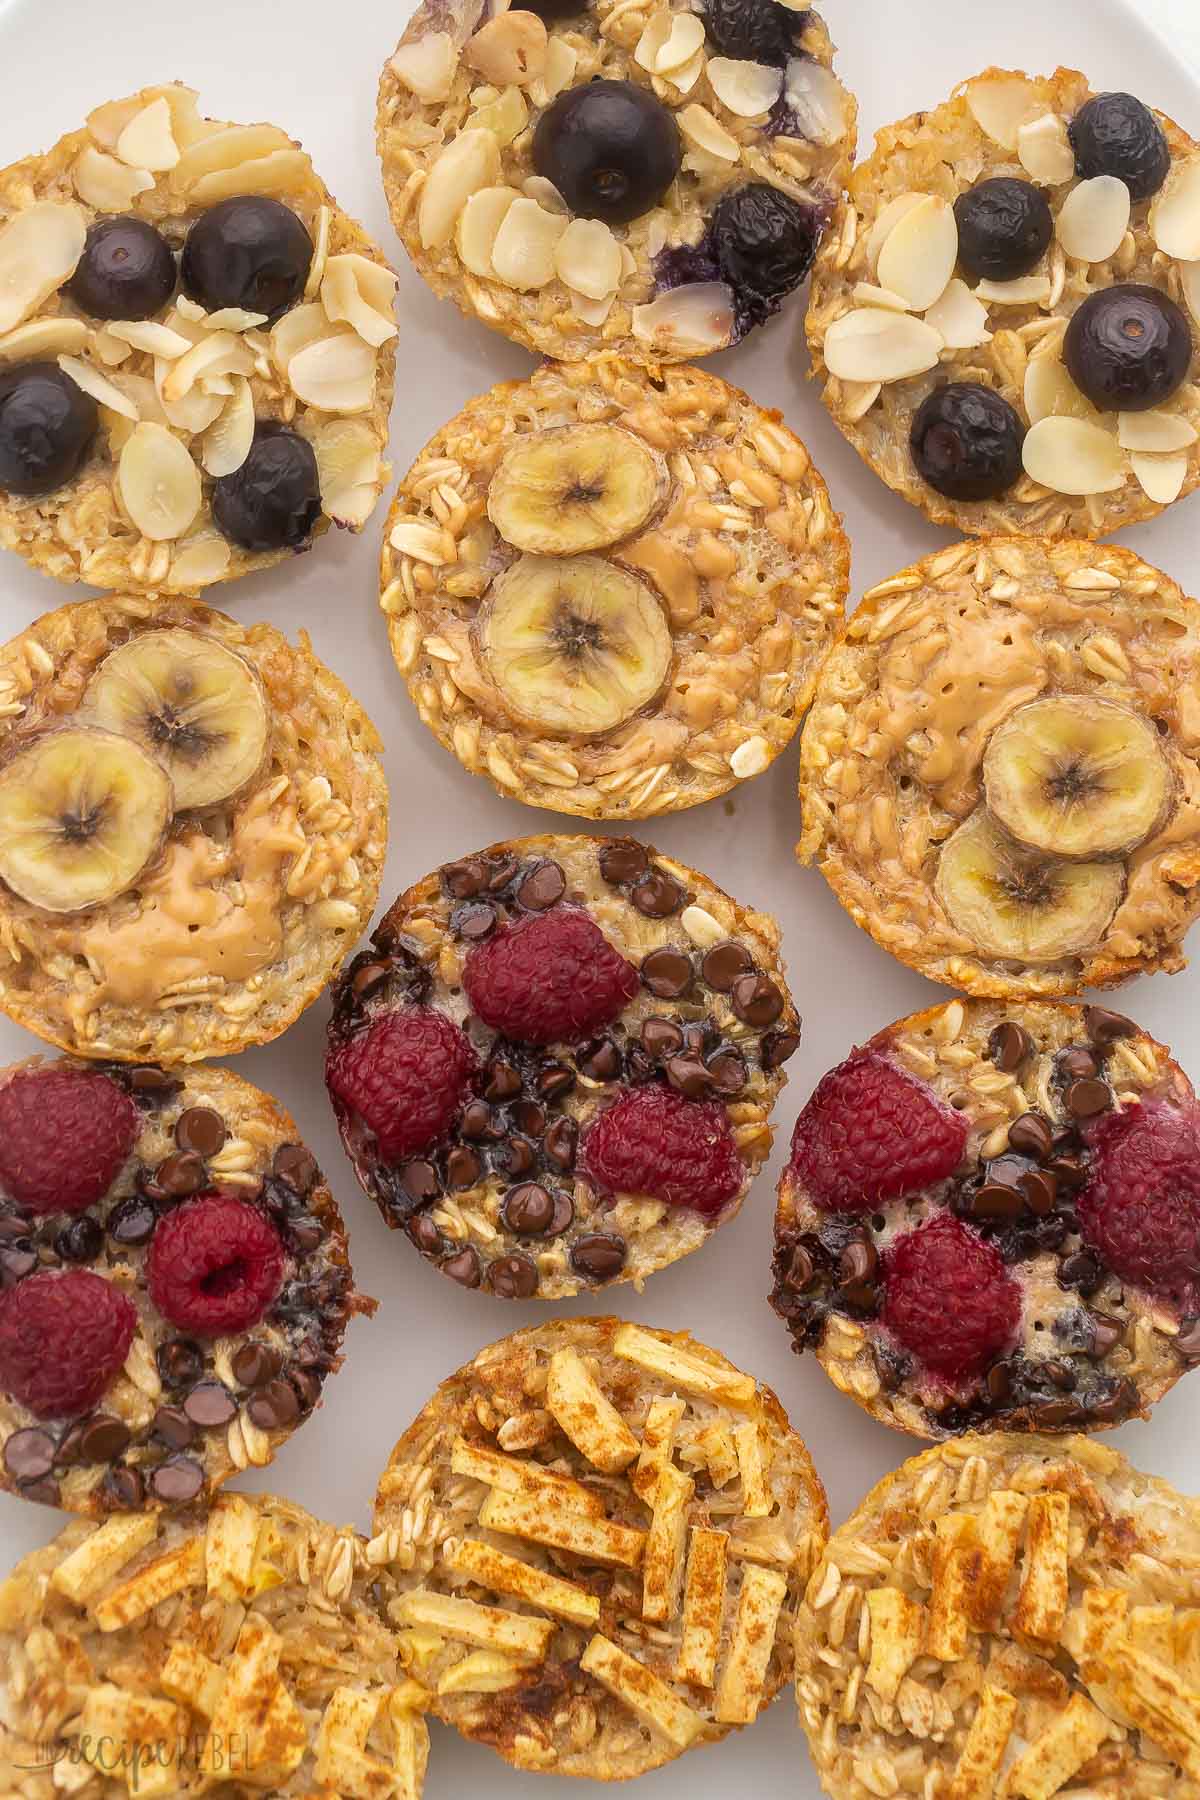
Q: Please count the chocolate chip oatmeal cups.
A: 3